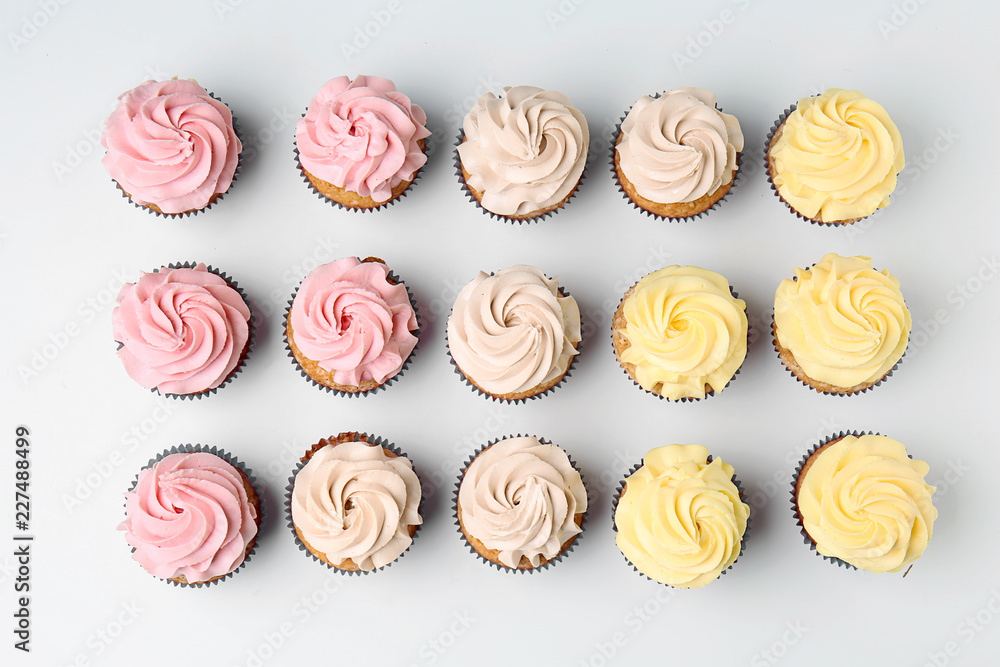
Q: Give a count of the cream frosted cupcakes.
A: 5